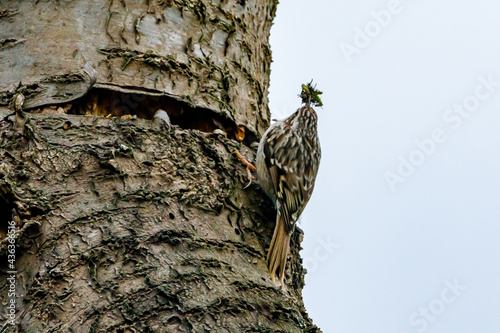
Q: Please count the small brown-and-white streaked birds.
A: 1